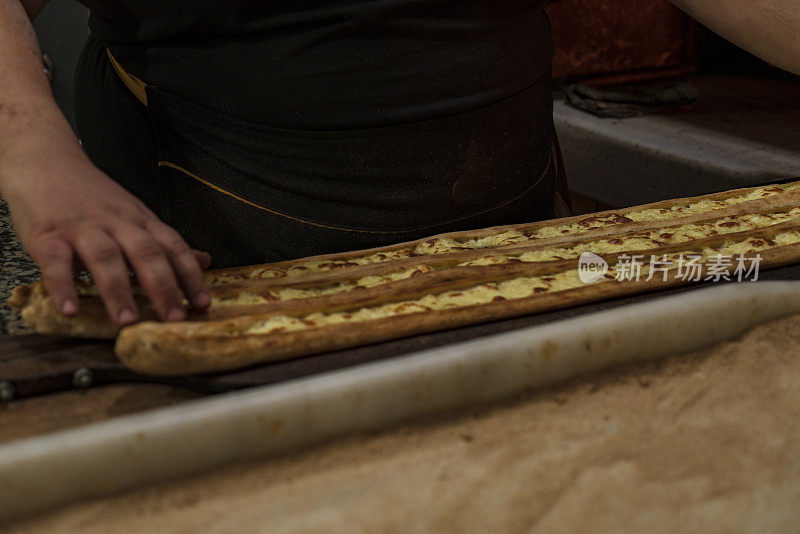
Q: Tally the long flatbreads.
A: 3